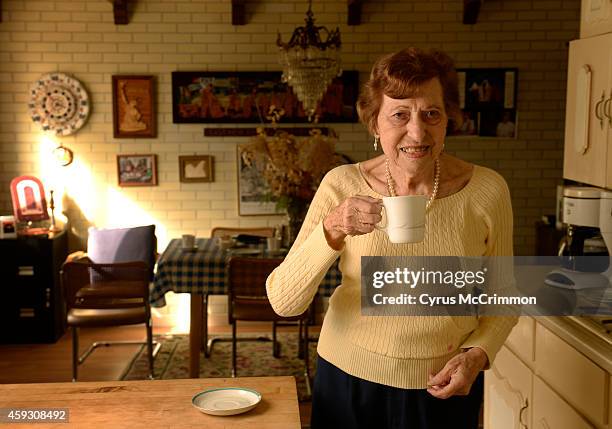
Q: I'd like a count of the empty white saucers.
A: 1